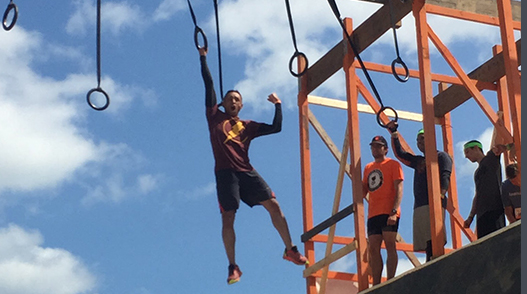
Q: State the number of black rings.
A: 6